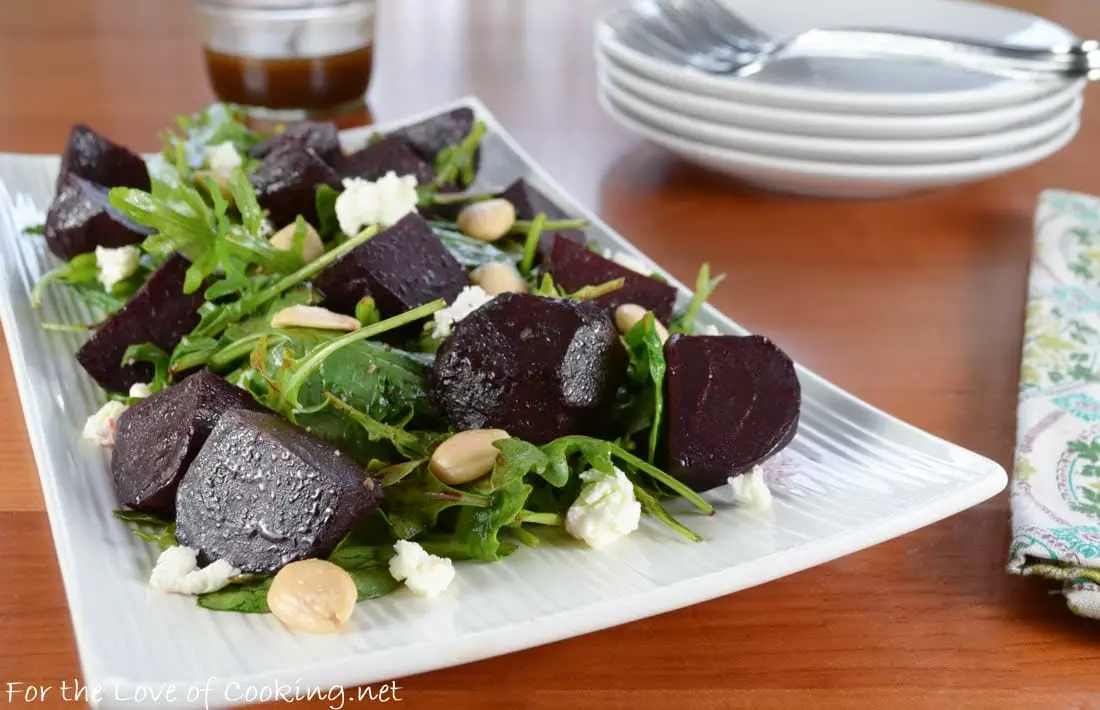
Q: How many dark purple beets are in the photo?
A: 14